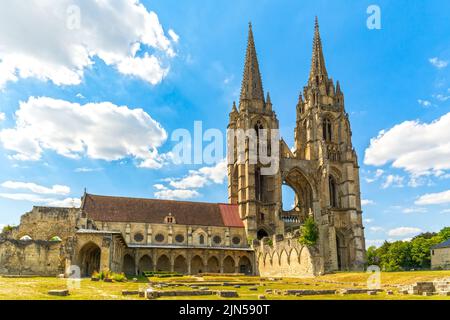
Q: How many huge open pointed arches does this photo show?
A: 1